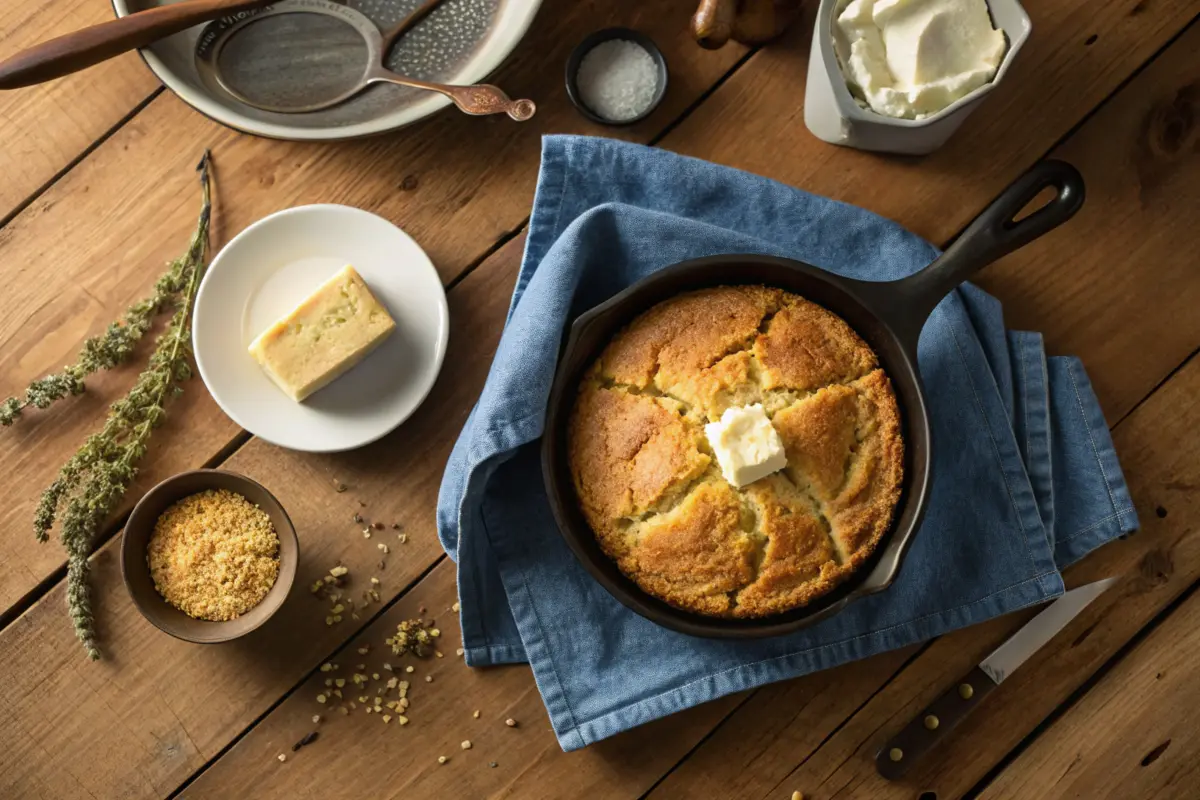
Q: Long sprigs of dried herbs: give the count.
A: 2